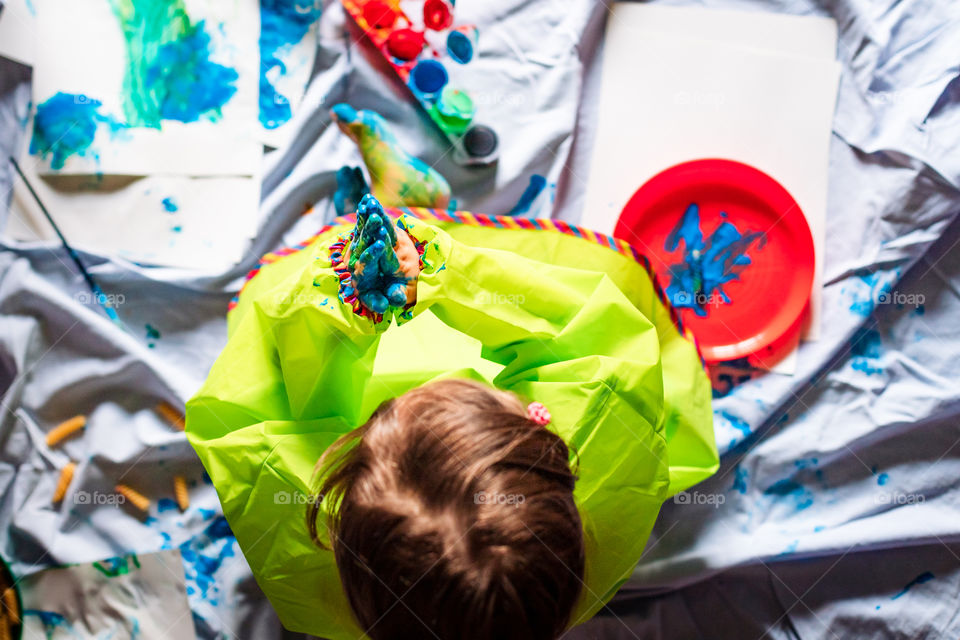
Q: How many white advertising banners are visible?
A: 0